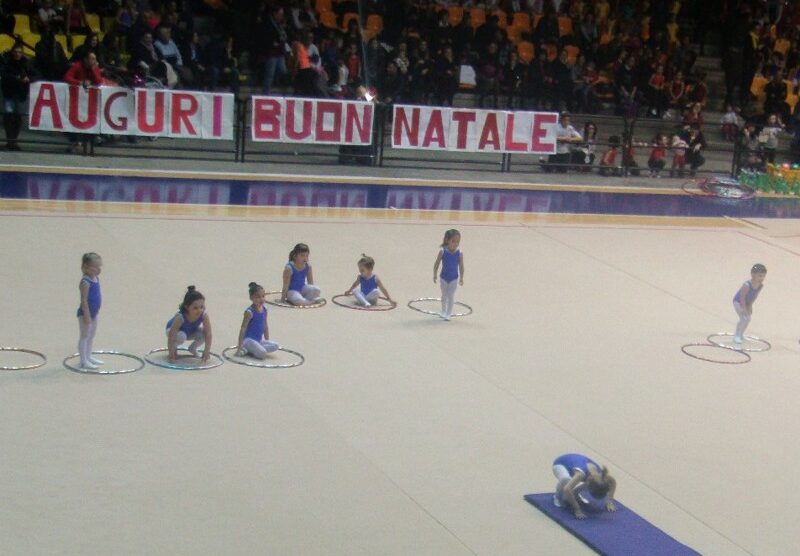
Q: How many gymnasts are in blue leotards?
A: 8